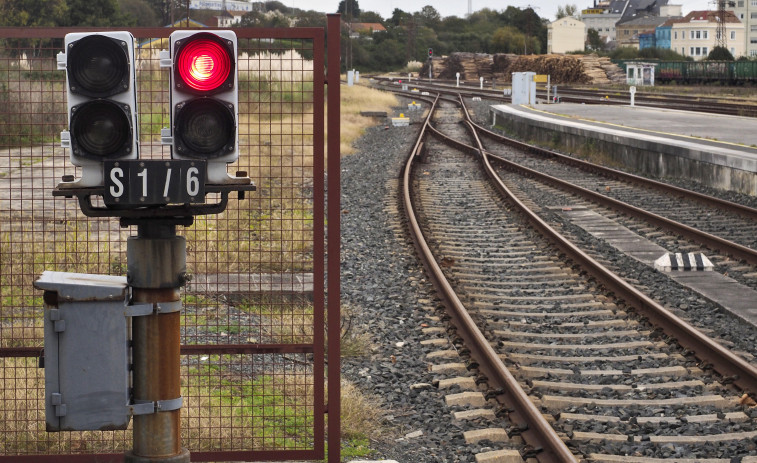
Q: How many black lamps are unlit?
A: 3